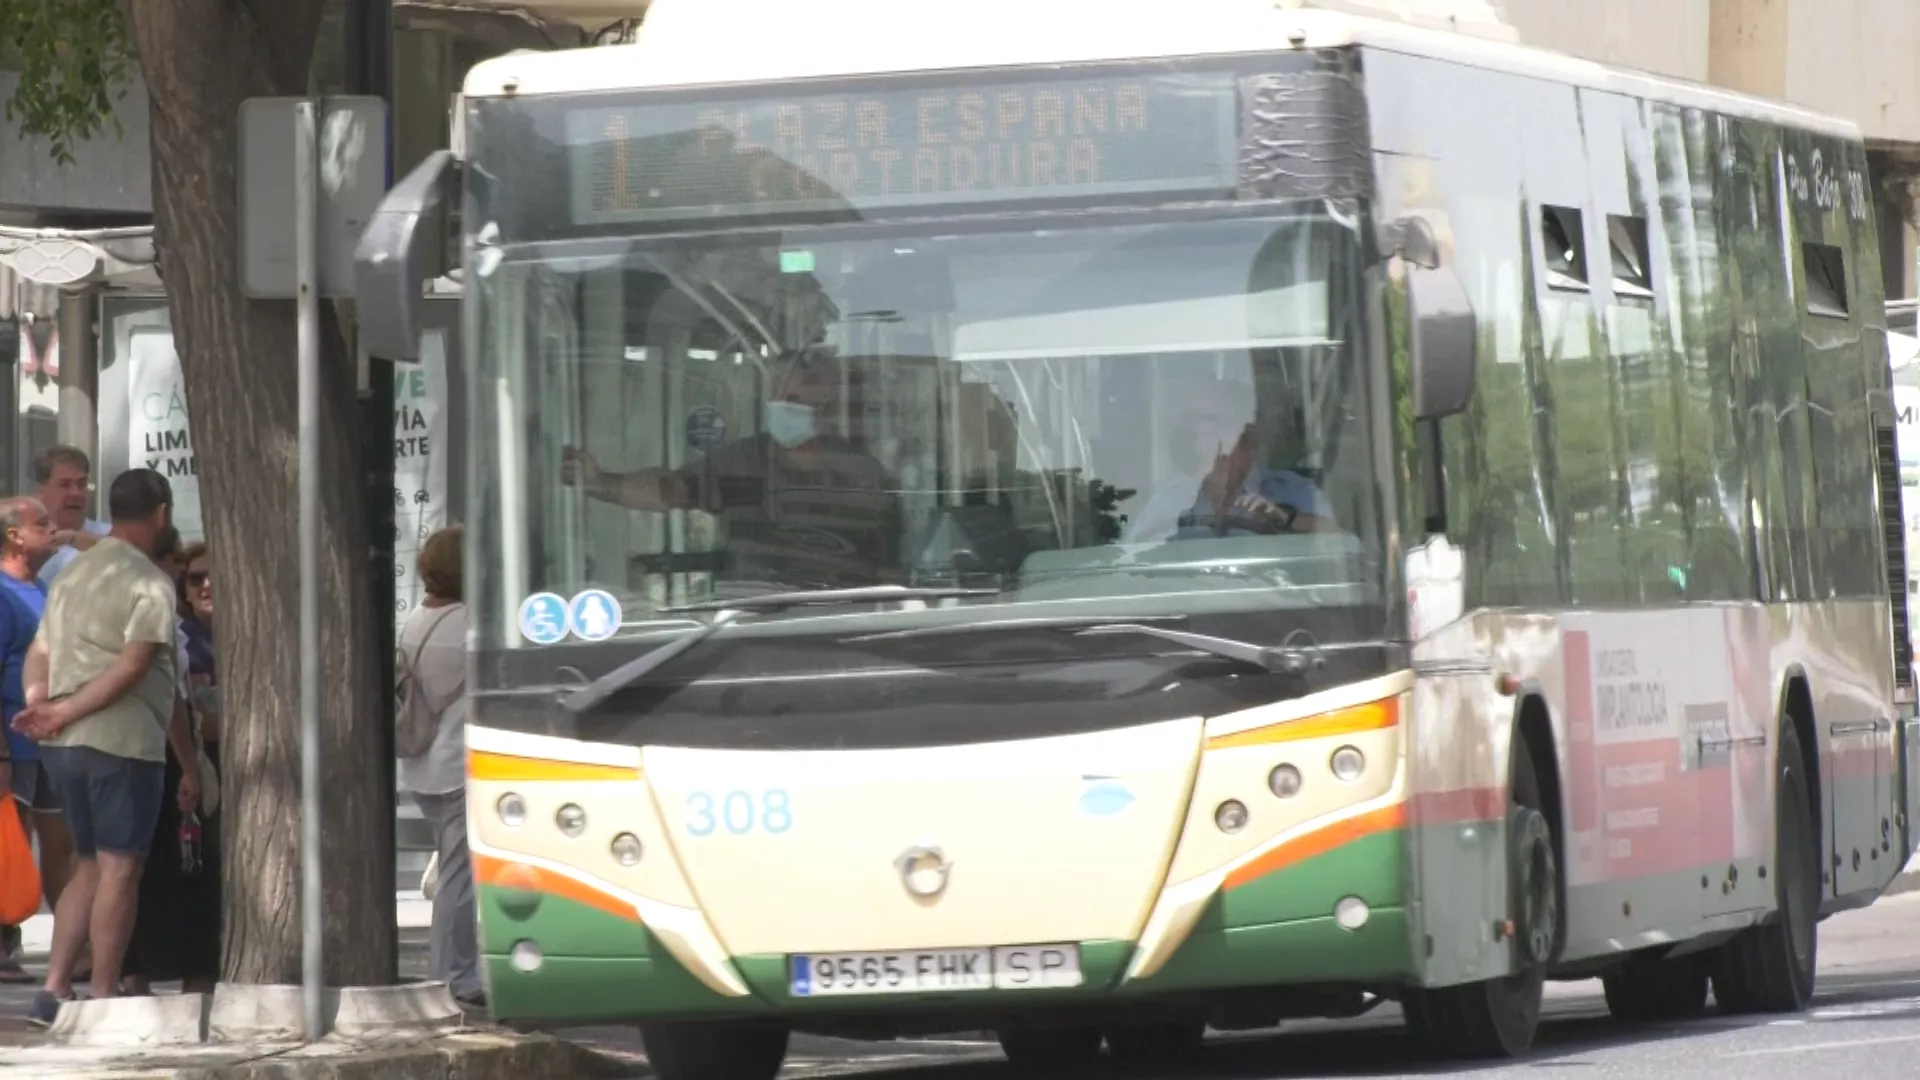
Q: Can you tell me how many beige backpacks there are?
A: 1